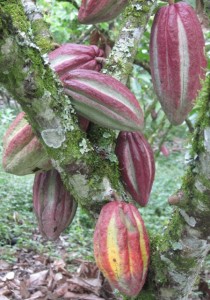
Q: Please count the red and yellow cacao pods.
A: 1